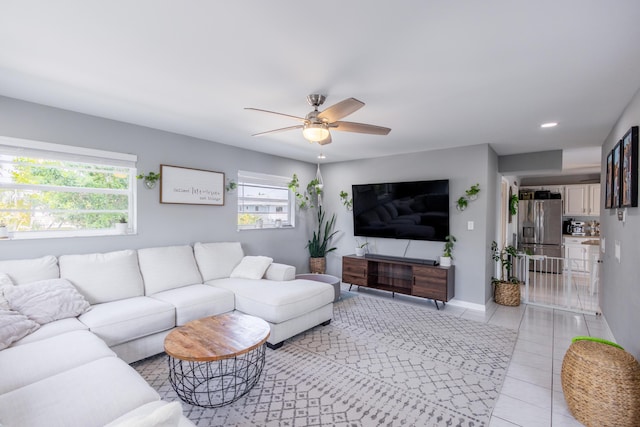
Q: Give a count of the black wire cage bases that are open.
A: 1